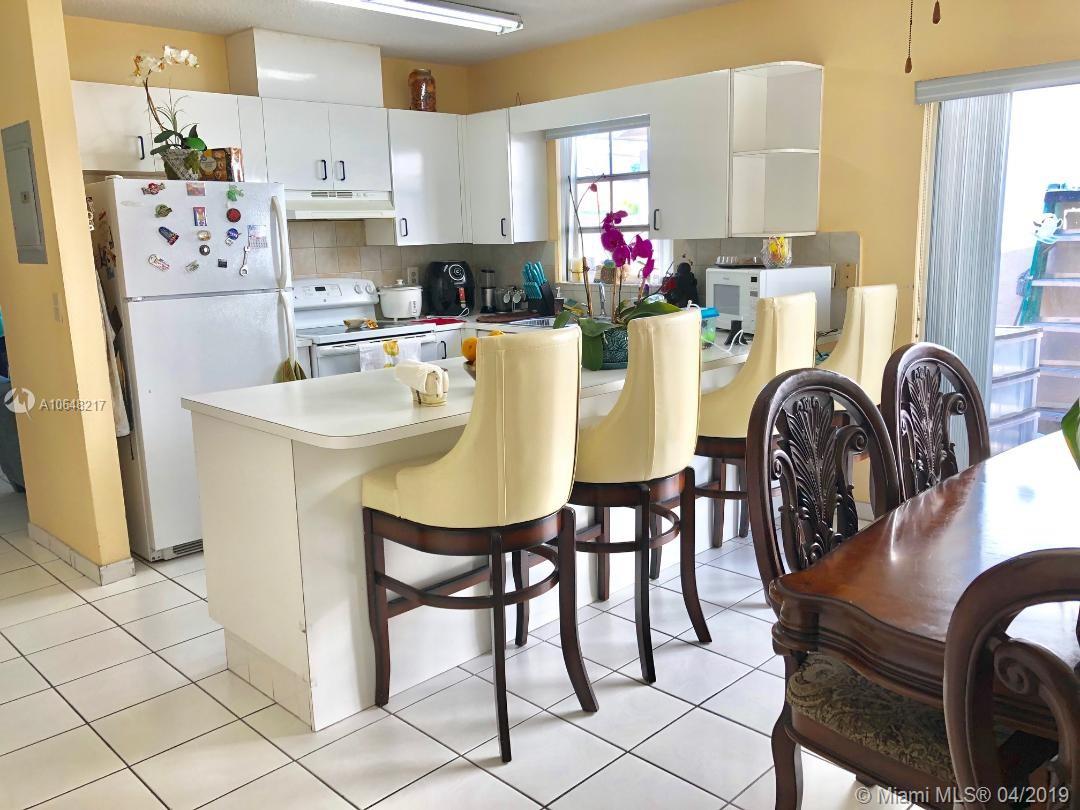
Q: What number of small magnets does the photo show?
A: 15